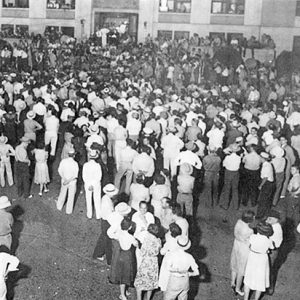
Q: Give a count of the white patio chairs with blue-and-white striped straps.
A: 0